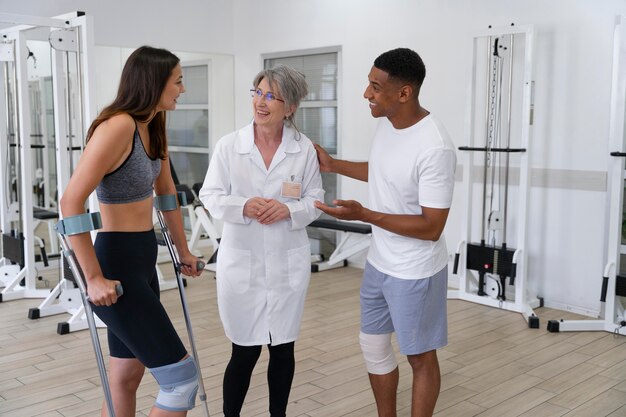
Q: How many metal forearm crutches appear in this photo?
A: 2